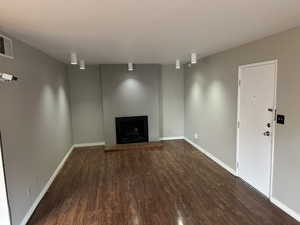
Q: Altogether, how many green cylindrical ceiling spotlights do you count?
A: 0